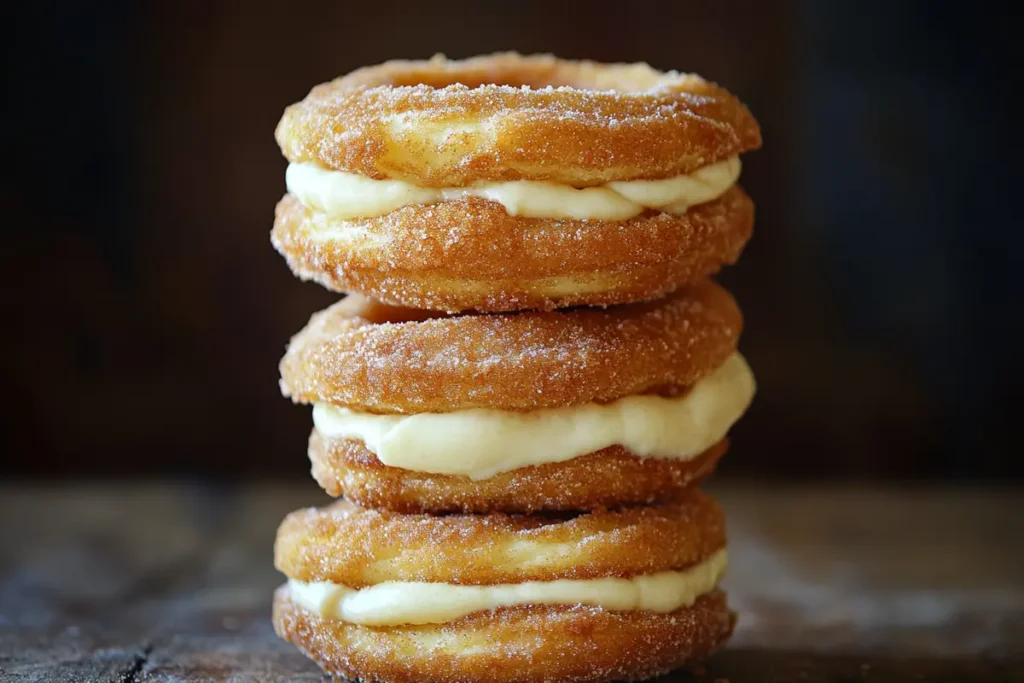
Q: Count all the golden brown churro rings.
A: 6